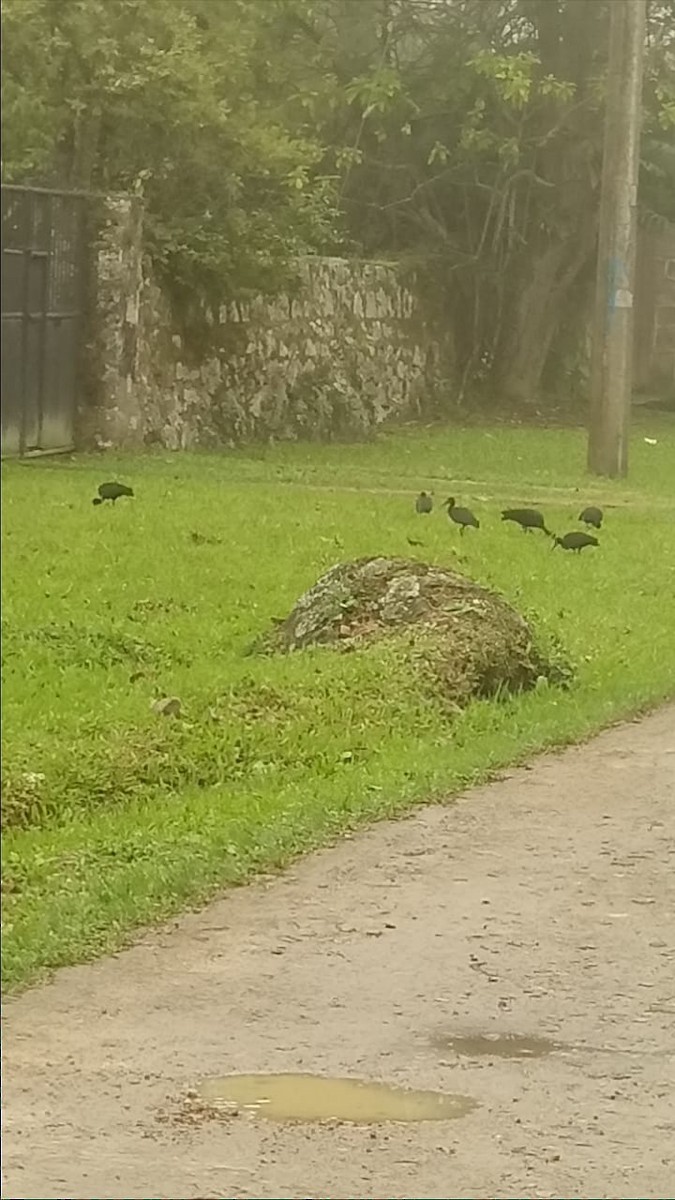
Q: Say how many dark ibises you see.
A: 6